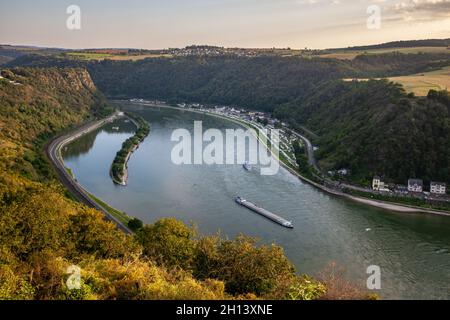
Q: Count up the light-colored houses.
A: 3